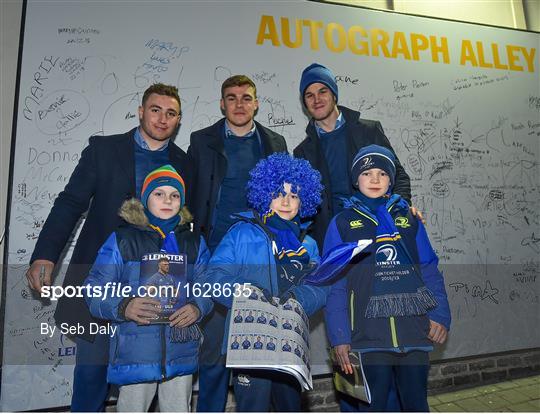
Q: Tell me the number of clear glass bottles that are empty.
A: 0